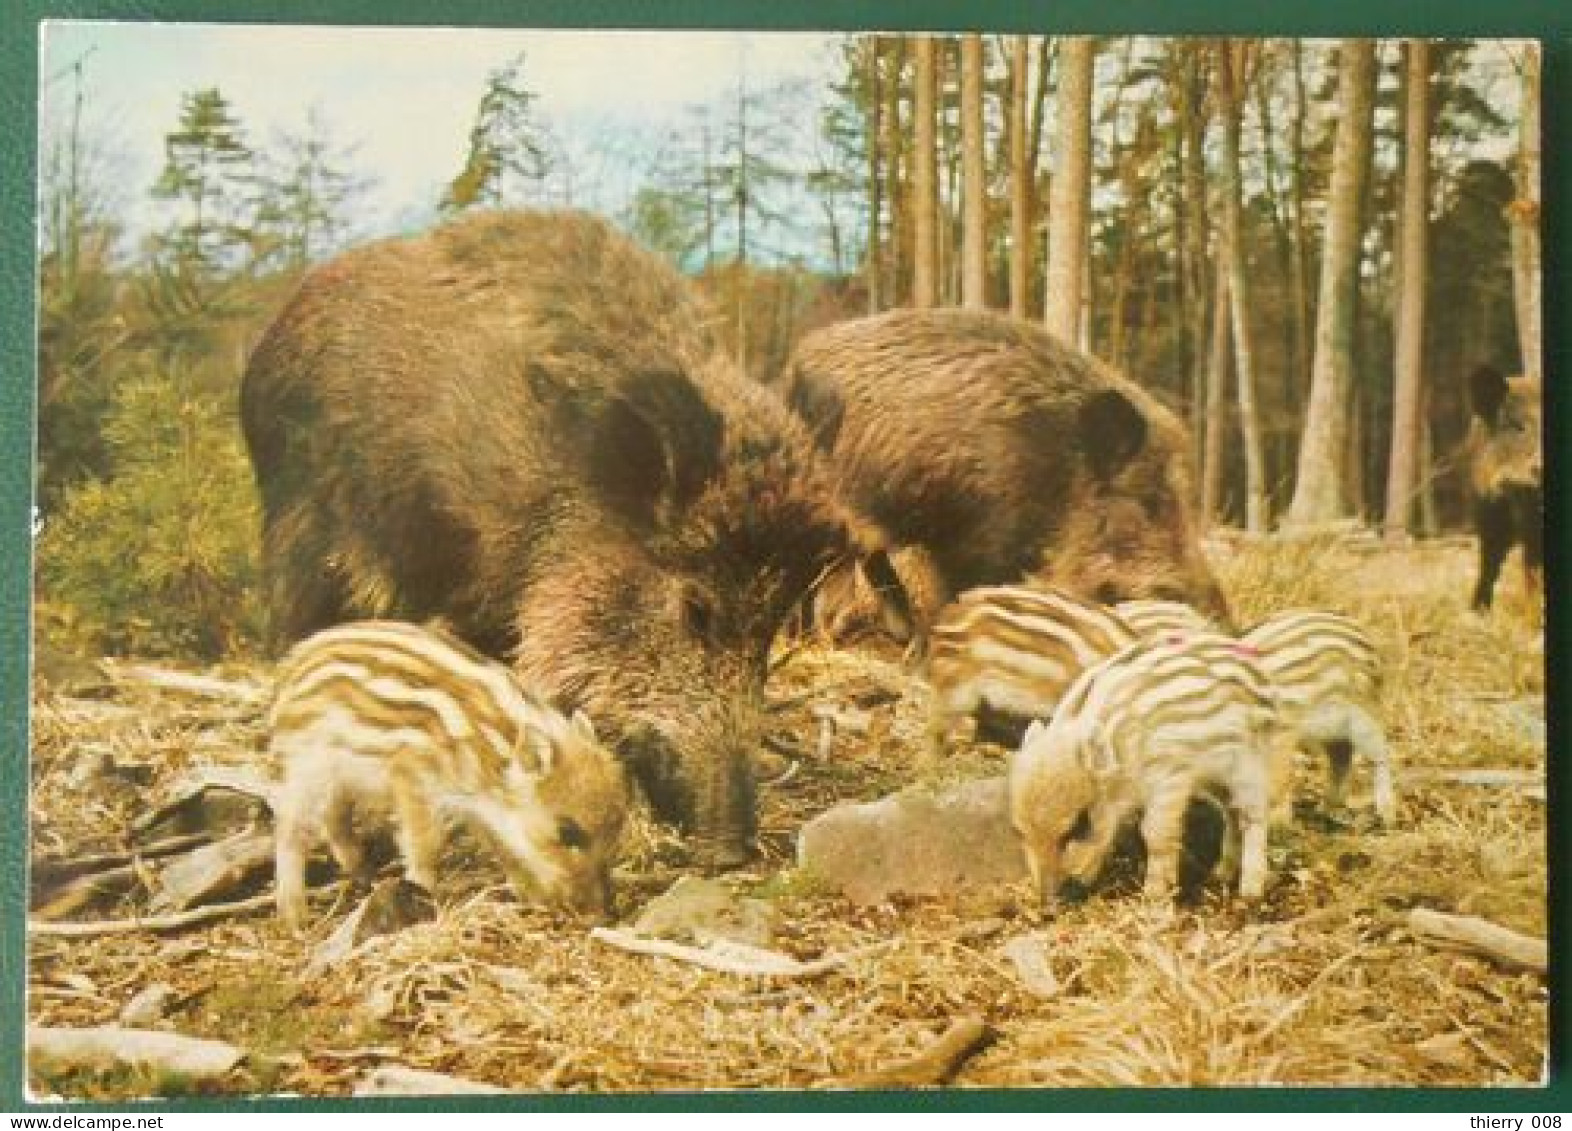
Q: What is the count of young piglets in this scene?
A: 5